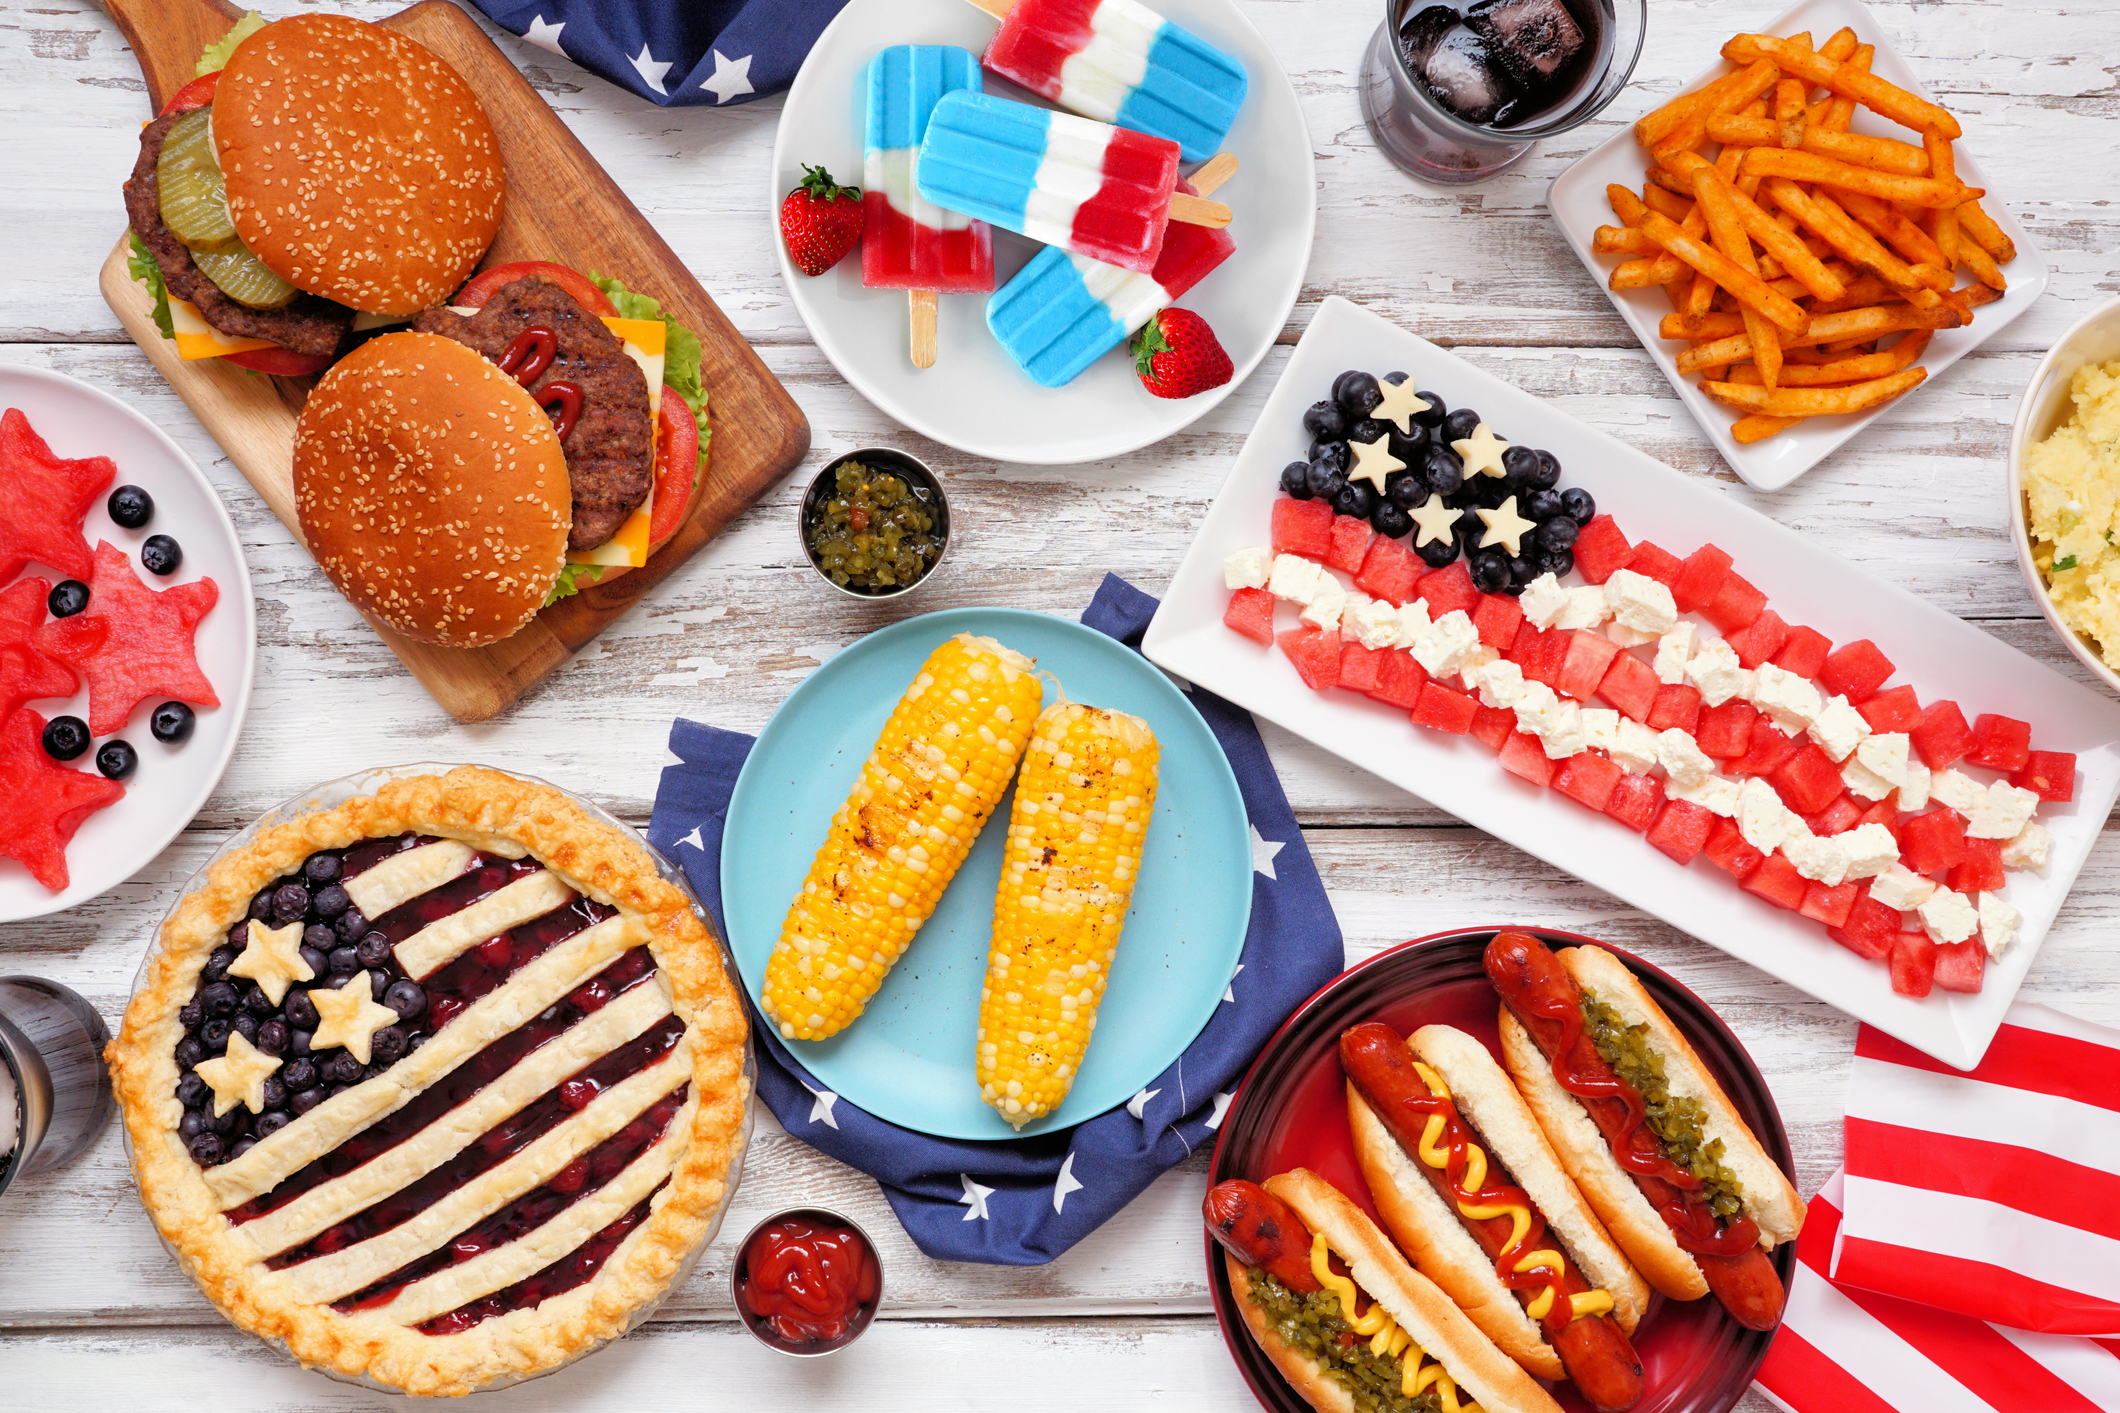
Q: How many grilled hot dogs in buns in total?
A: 3